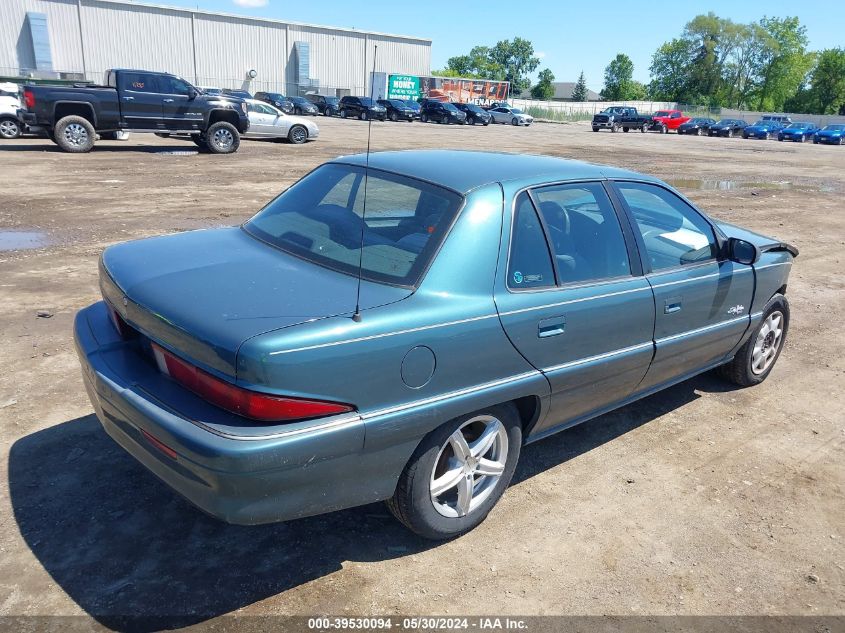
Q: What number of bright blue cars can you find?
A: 3